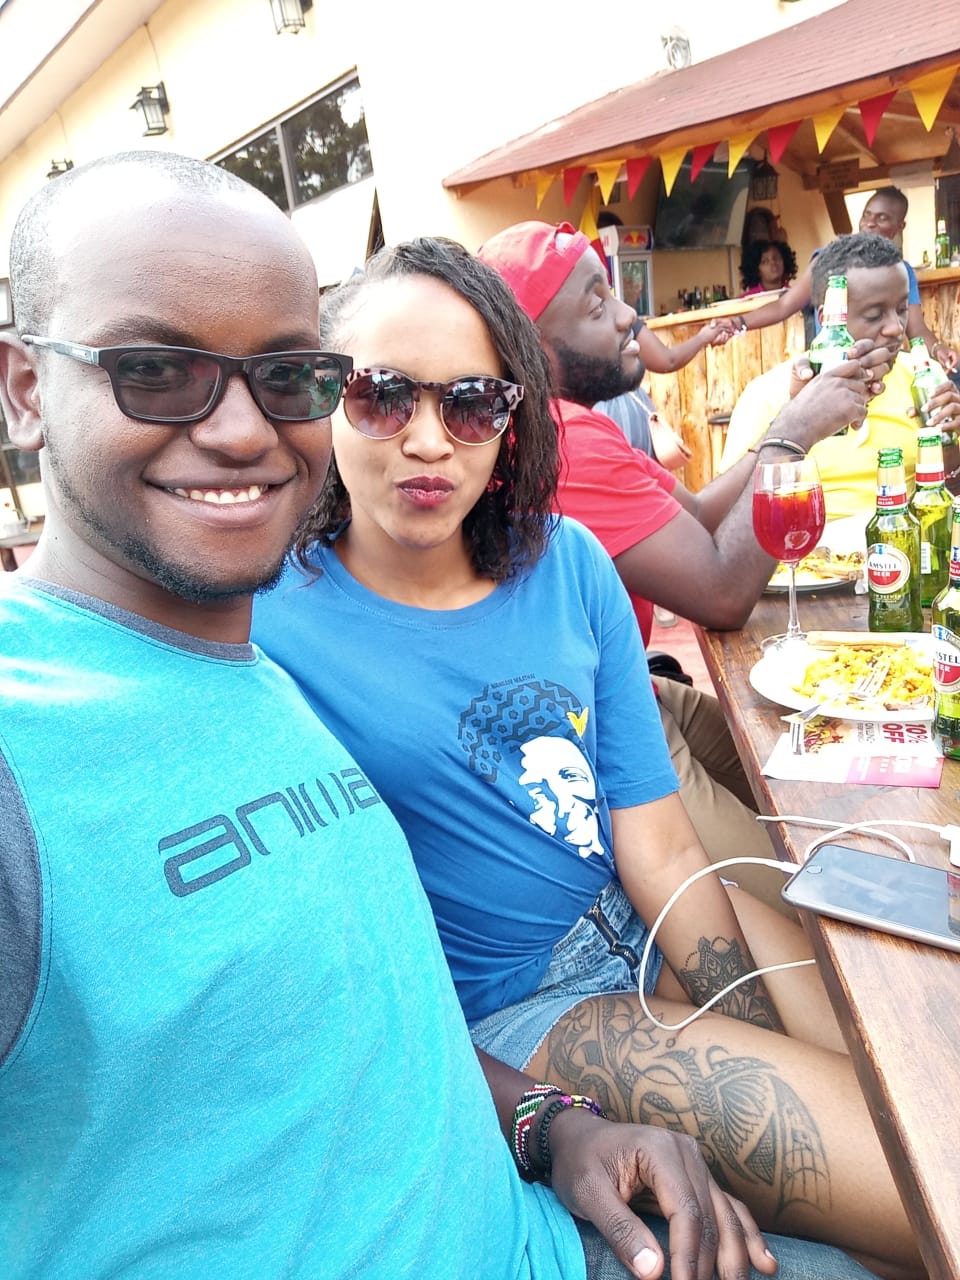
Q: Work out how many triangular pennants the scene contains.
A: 11